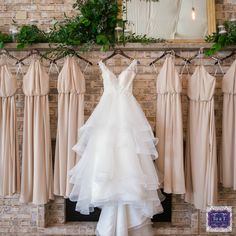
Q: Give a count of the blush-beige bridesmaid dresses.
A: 6